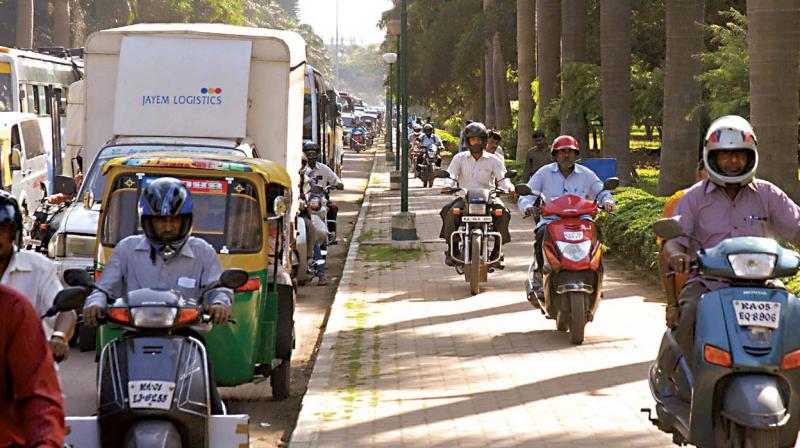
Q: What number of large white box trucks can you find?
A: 1